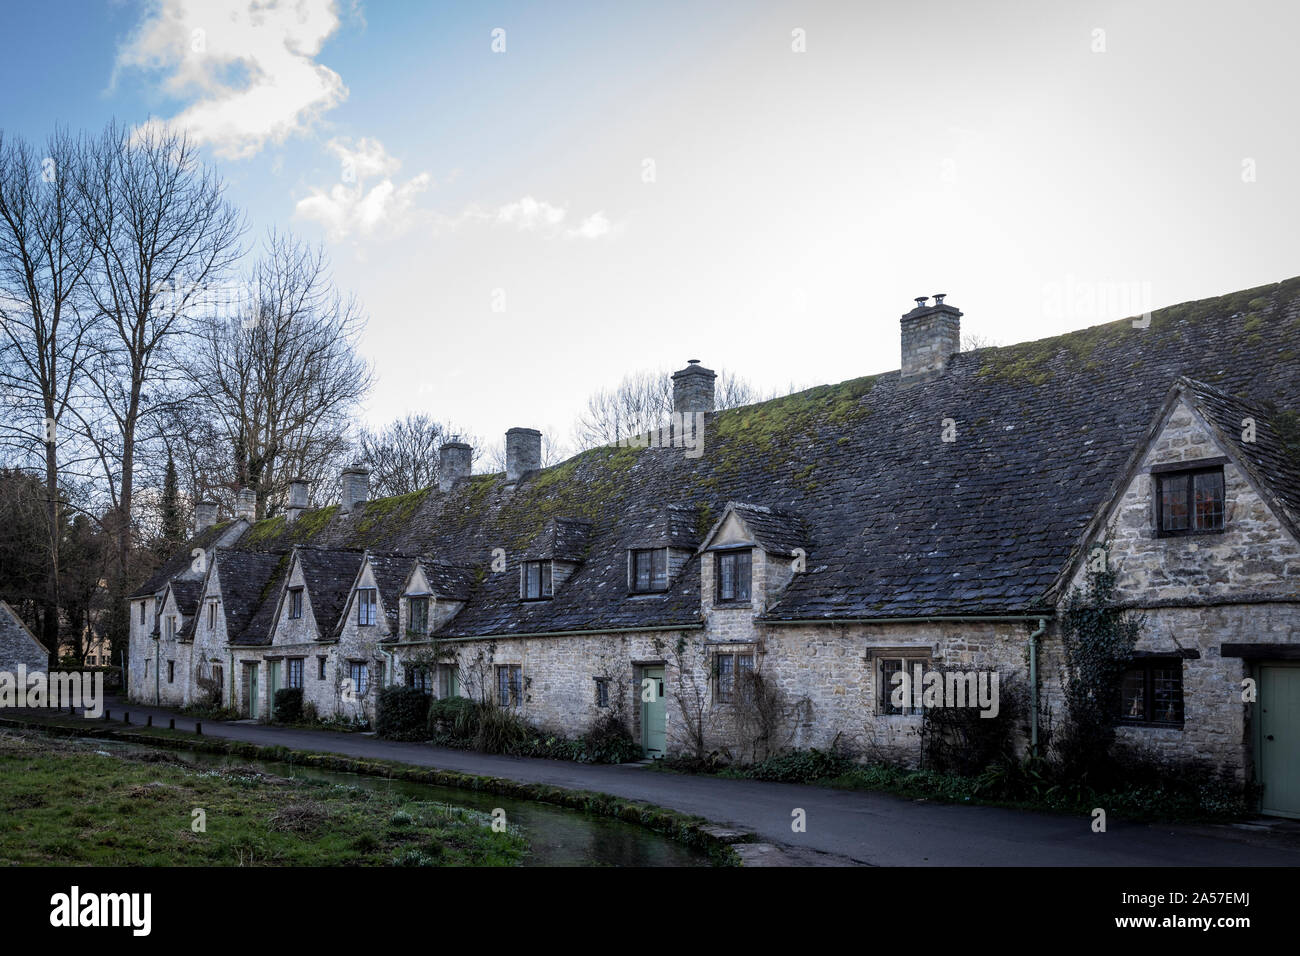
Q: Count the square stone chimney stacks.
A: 8